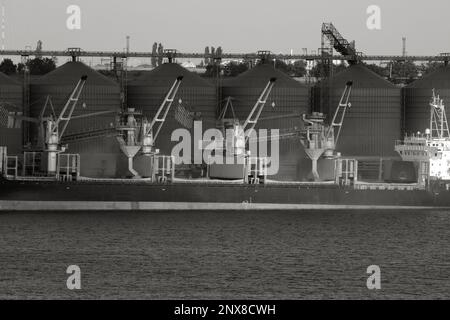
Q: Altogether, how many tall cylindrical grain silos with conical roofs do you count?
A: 6